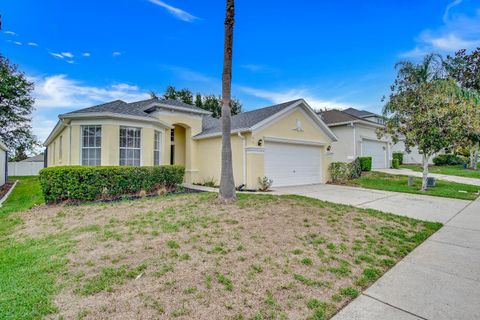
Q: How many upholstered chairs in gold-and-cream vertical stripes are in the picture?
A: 0